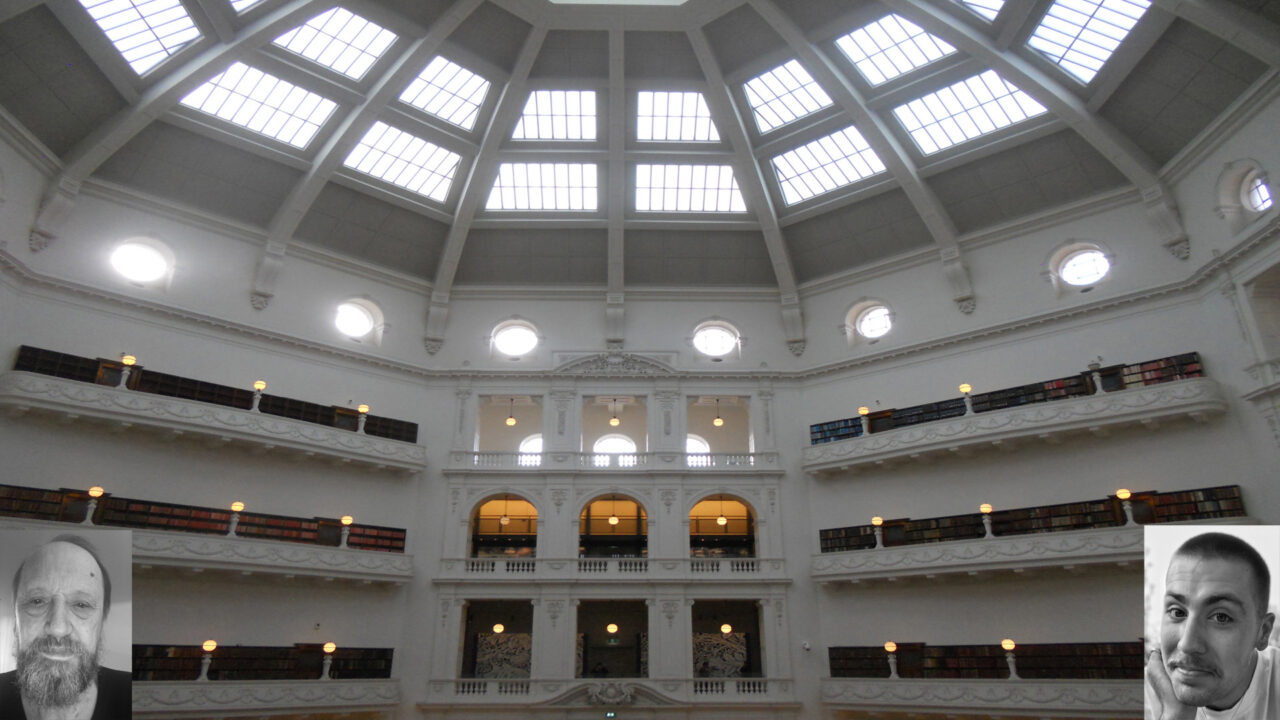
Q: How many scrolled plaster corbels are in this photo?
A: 7